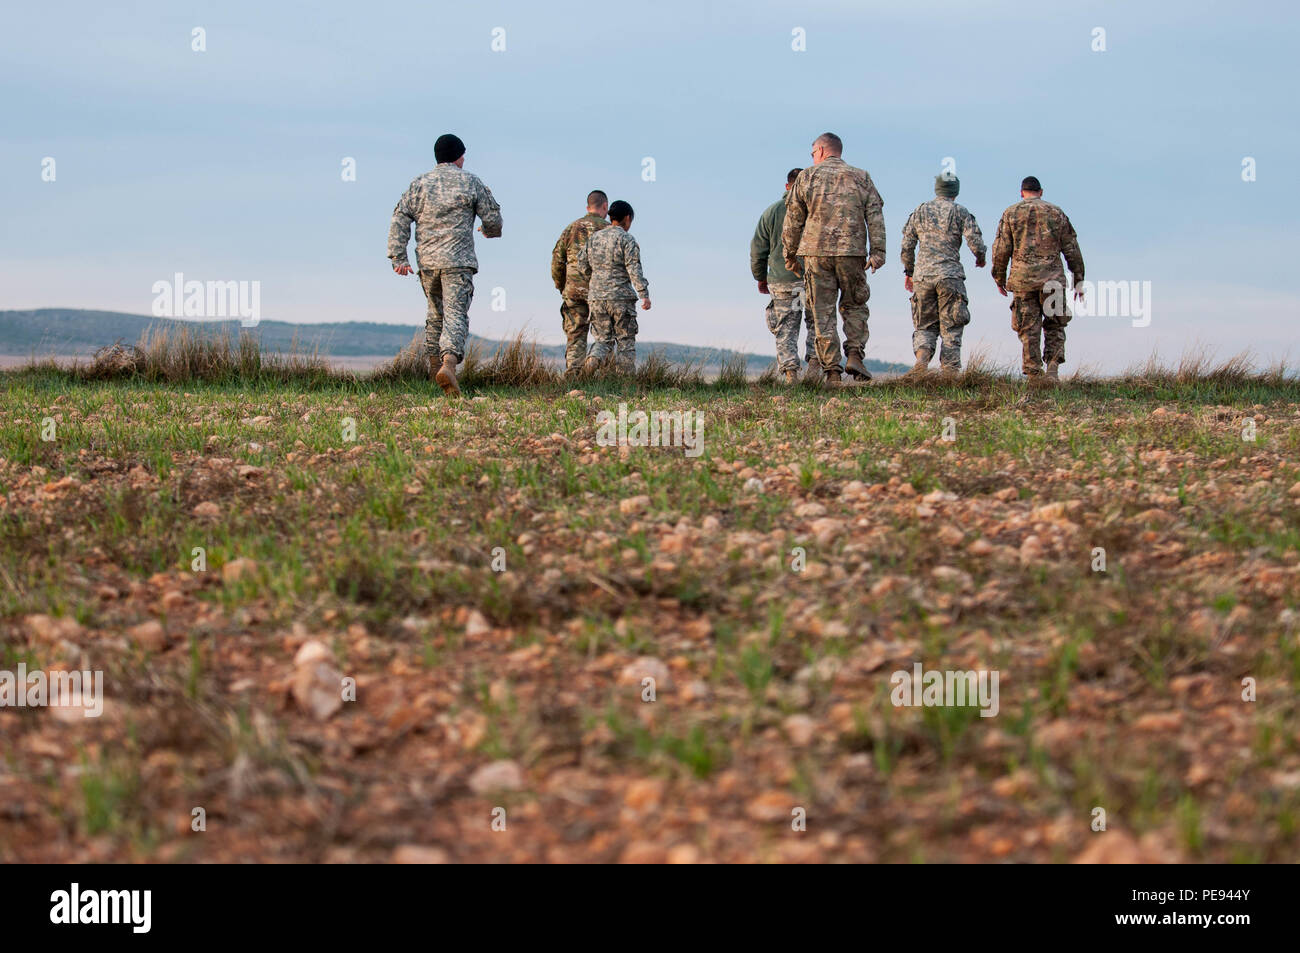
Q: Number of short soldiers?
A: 2